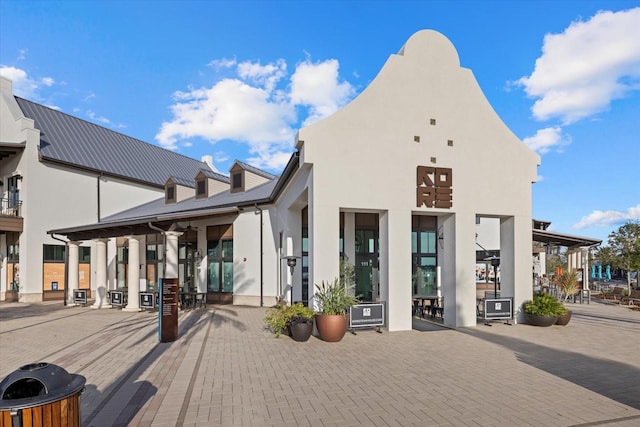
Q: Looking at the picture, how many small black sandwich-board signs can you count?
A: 5